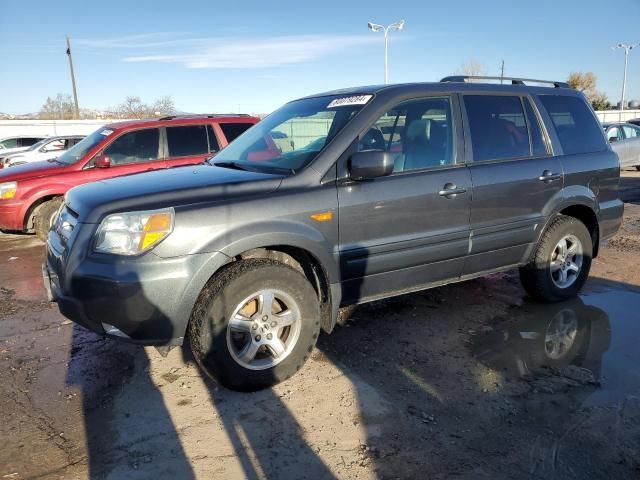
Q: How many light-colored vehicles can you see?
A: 3